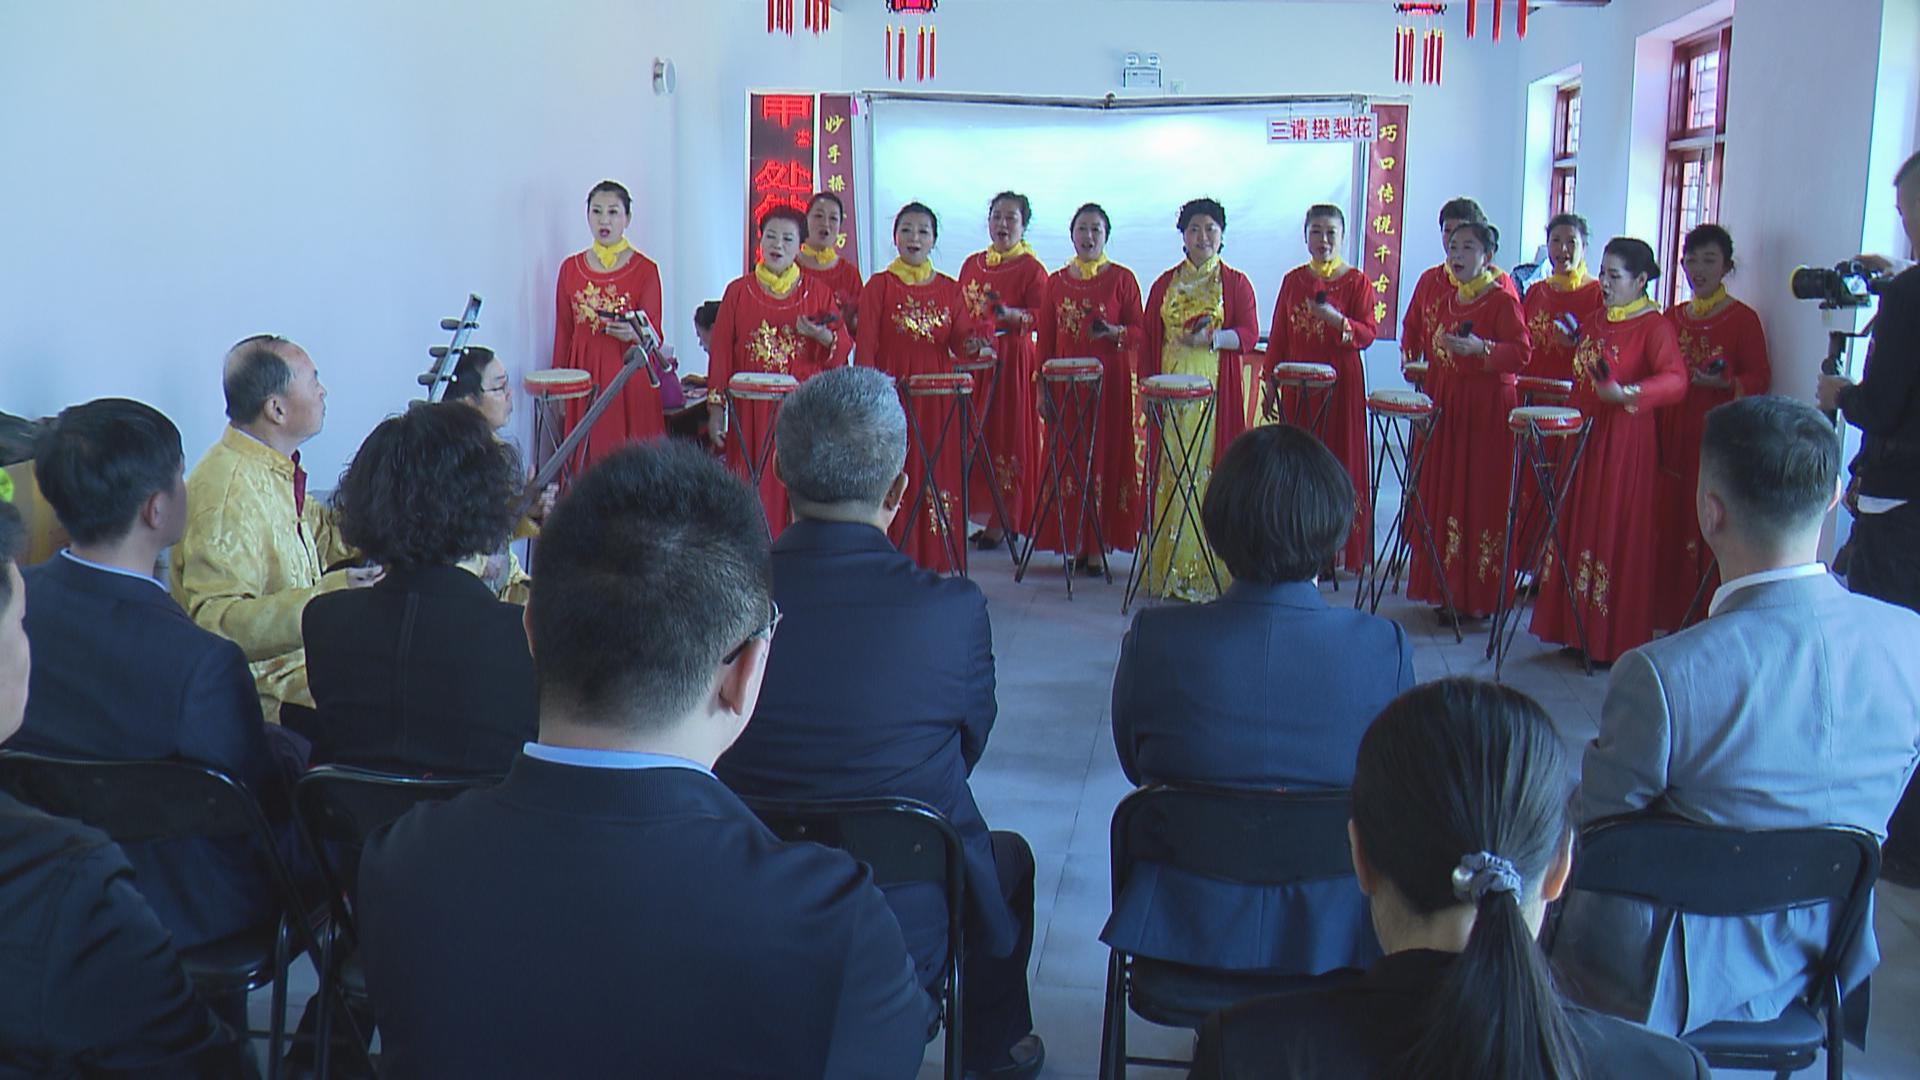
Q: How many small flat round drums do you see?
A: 11